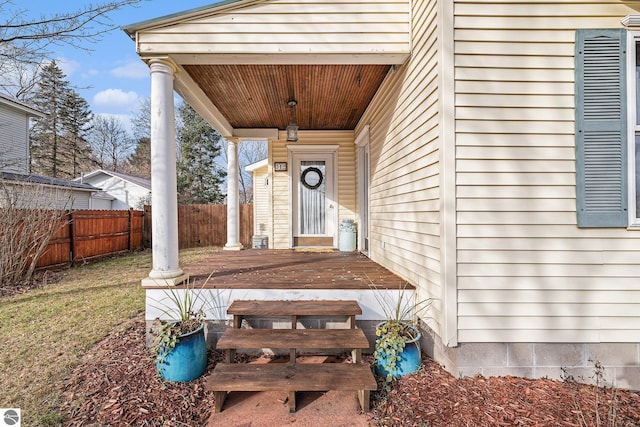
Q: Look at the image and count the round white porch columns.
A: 2